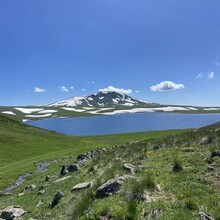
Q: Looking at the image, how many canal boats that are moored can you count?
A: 0